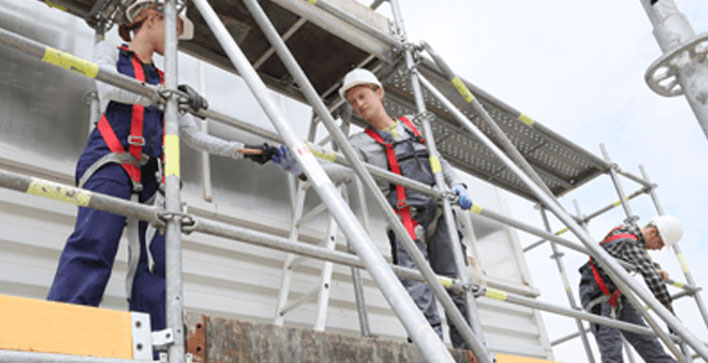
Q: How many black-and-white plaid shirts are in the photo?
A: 1